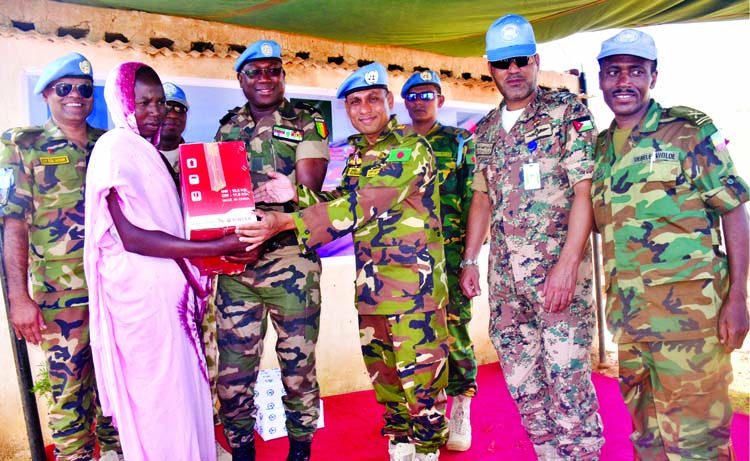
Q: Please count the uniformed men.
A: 7